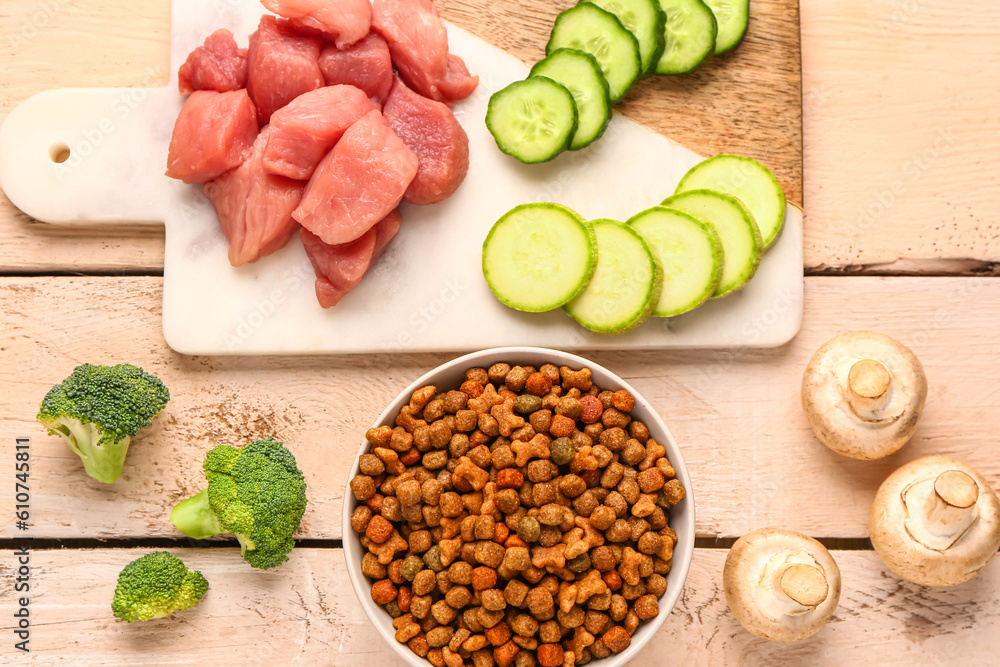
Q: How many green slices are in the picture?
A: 11